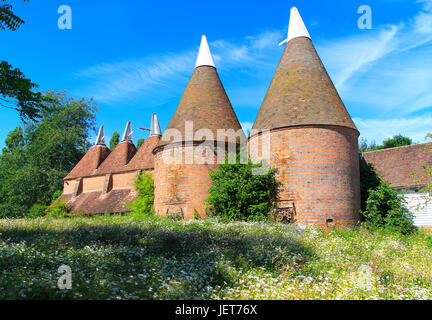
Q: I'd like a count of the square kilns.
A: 3